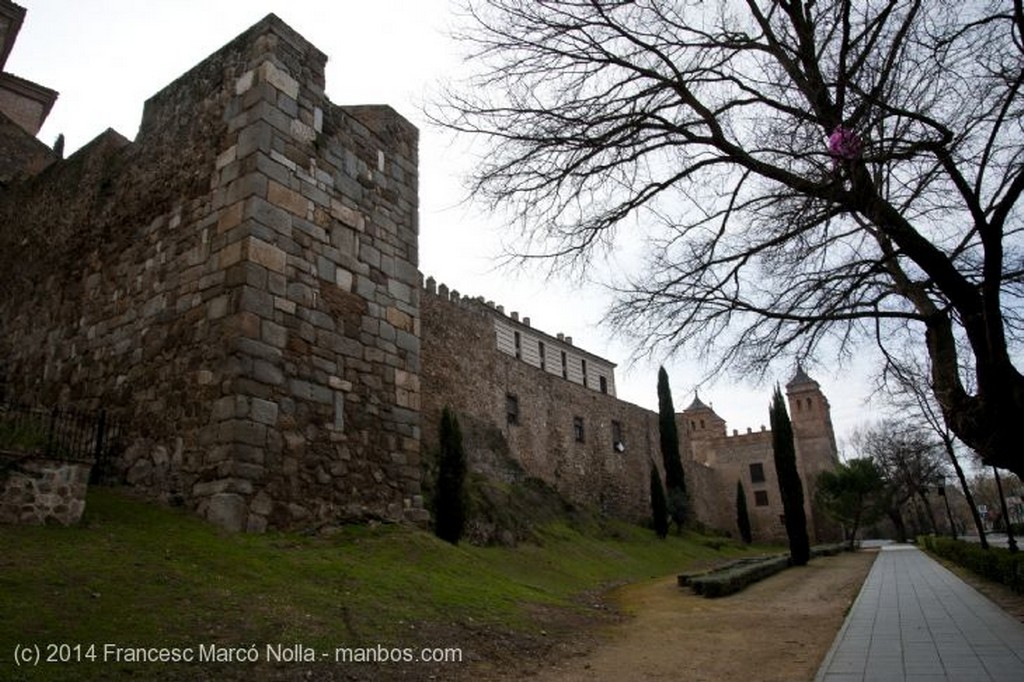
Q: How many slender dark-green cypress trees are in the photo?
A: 5